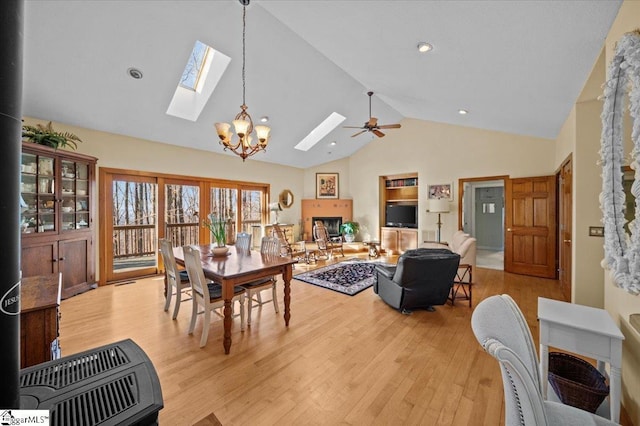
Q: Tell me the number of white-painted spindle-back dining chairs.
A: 4